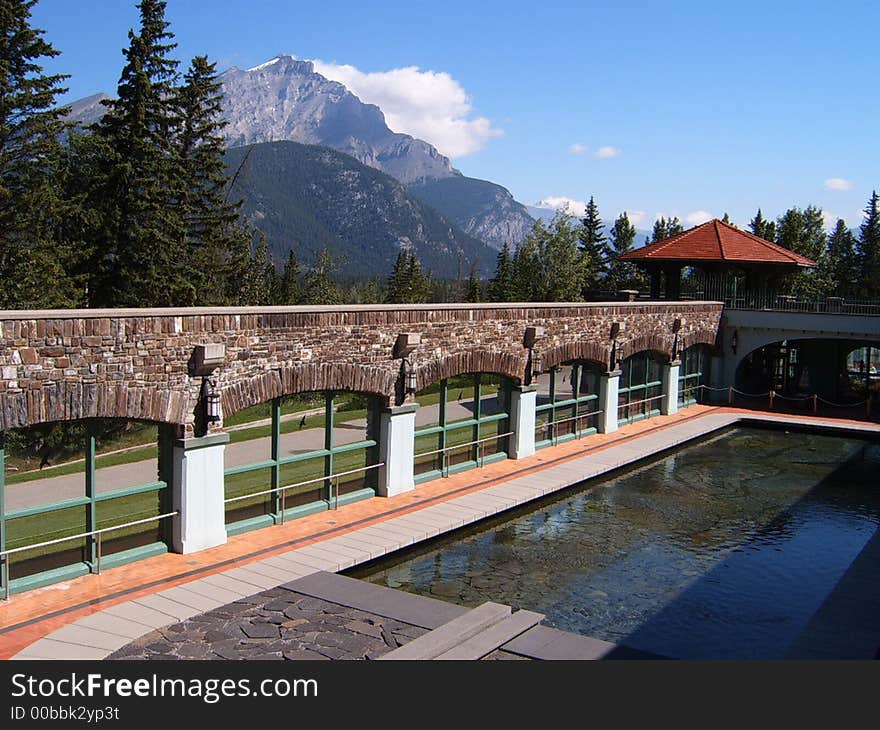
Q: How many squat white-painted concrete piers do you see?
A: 5